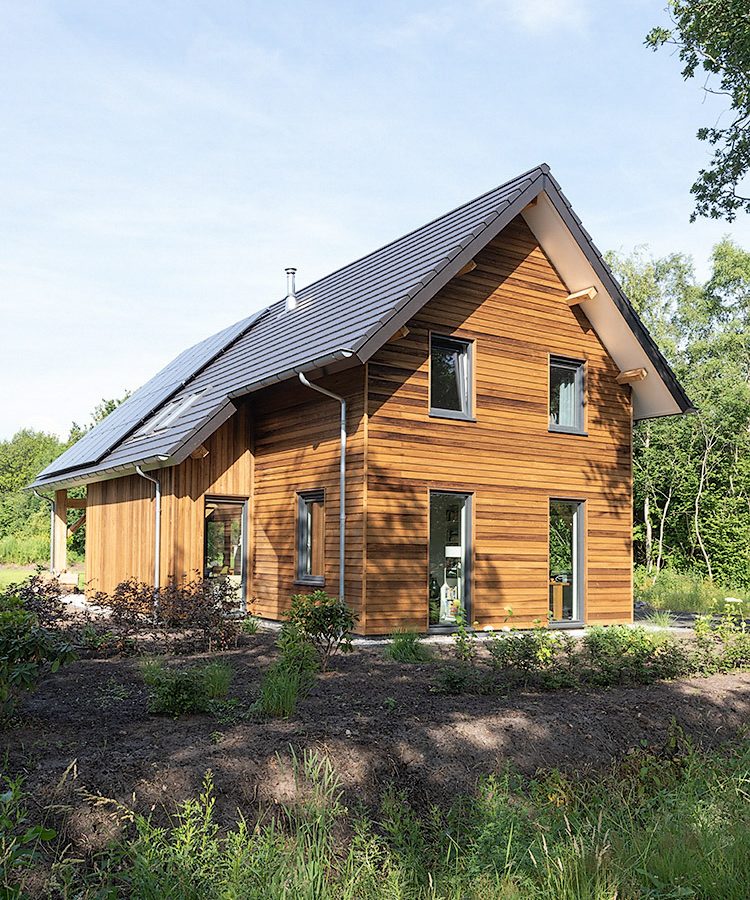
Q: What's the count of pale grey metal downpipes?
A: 3